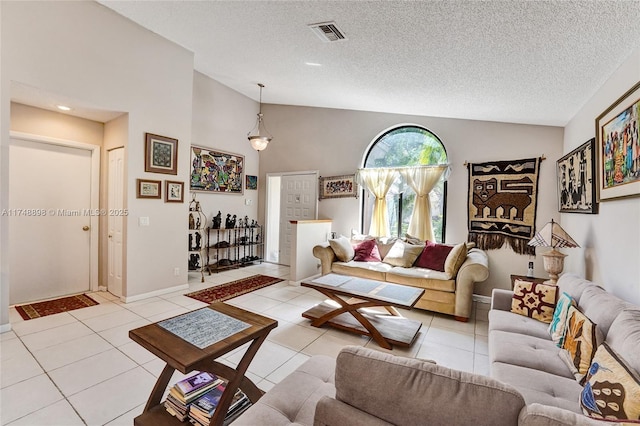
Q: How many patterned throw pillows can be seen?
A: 4